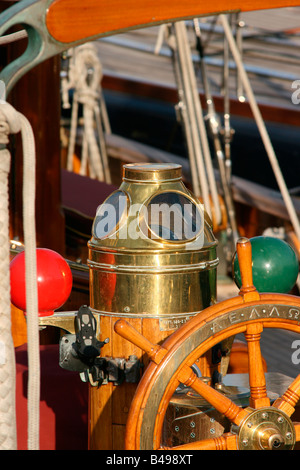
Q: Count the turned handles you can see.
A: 2